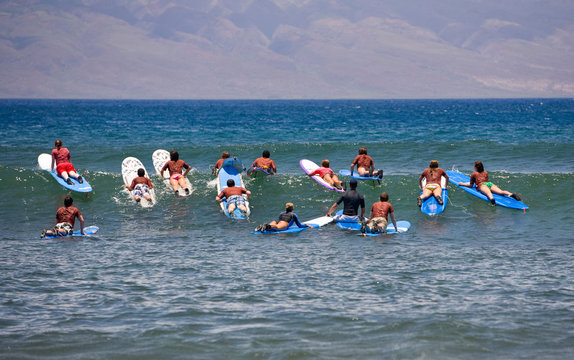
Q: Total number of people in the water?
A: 14